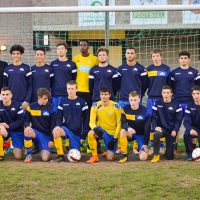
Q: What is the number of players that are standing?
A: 8